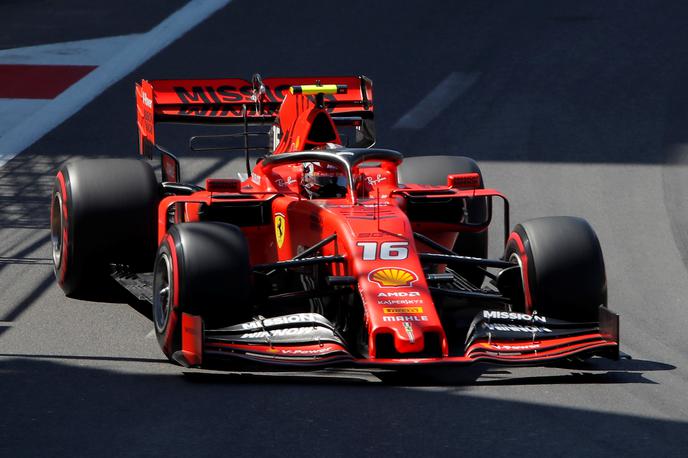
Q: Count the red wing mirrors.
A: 2